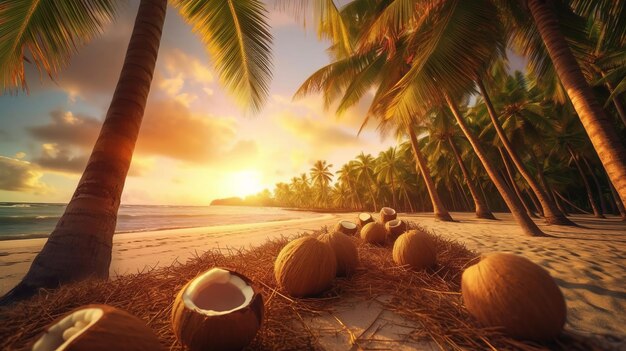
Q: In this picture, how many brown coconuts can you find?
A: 11